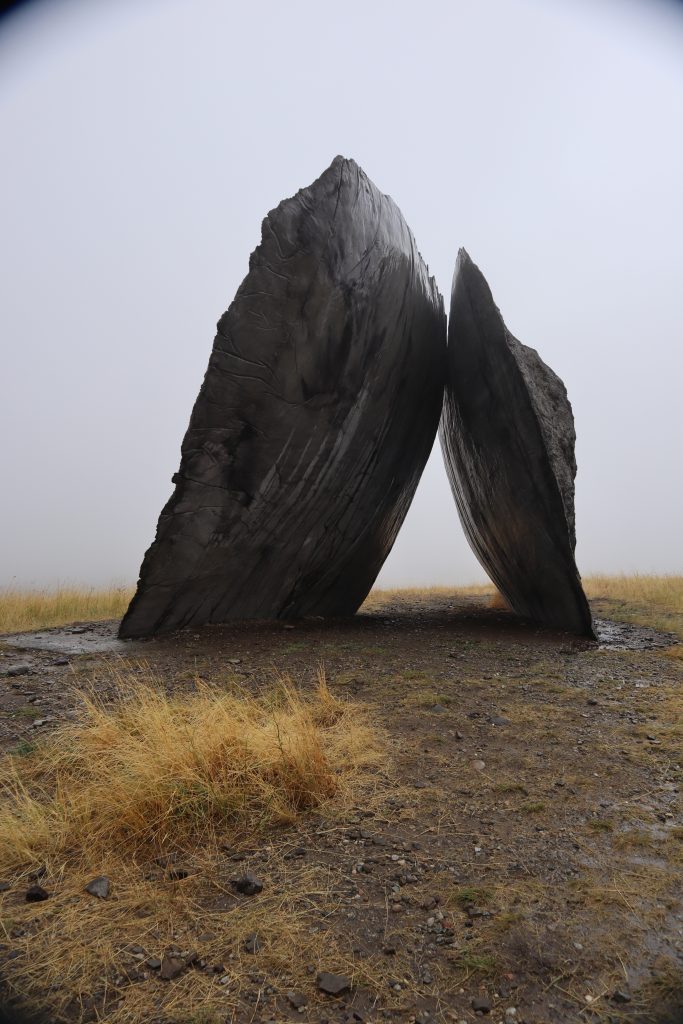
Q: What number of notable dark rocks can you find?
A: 2